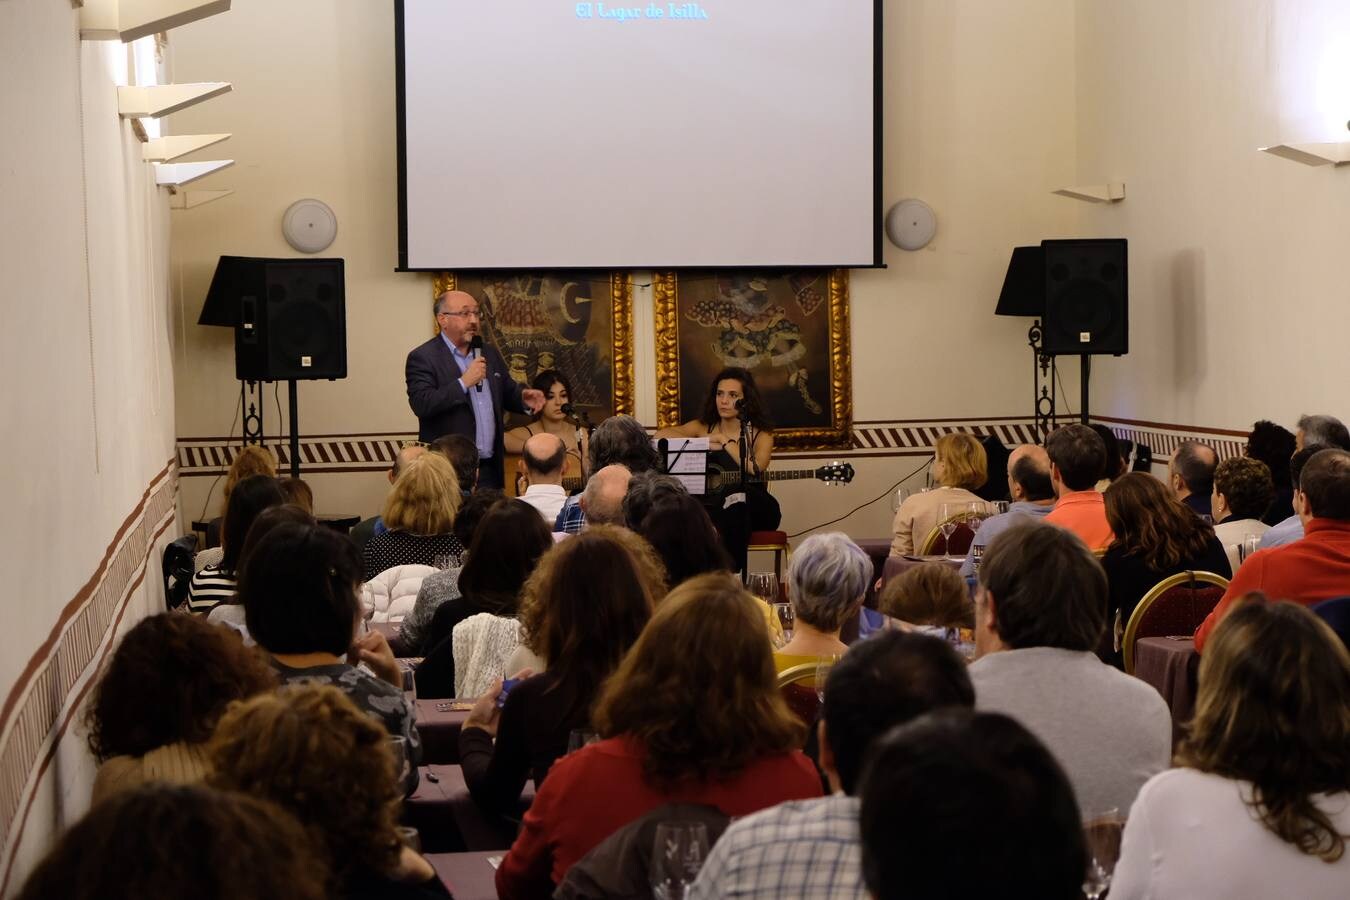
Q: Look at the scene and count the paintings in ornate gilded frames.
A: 2